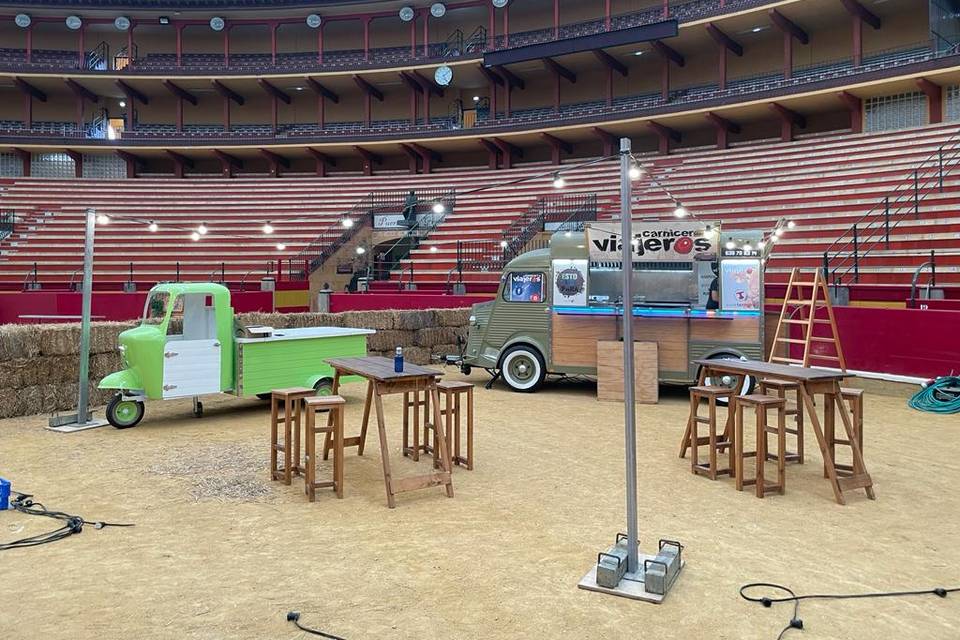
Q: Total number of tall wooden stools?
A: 8